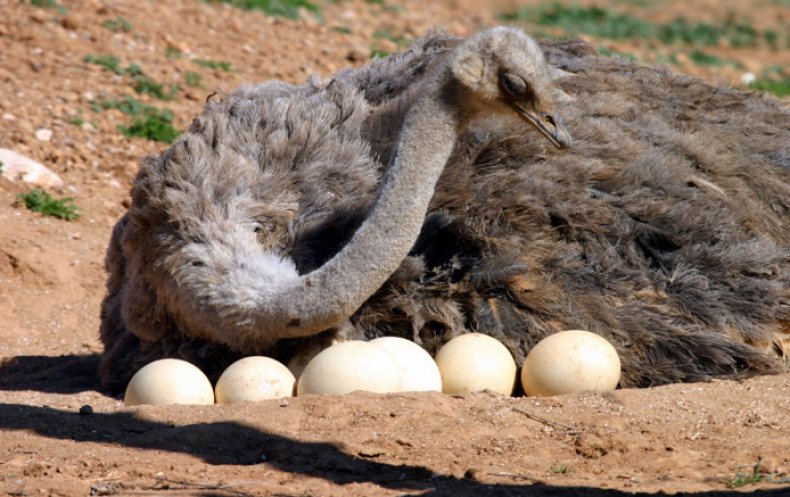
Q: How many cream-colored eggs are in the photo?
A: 6